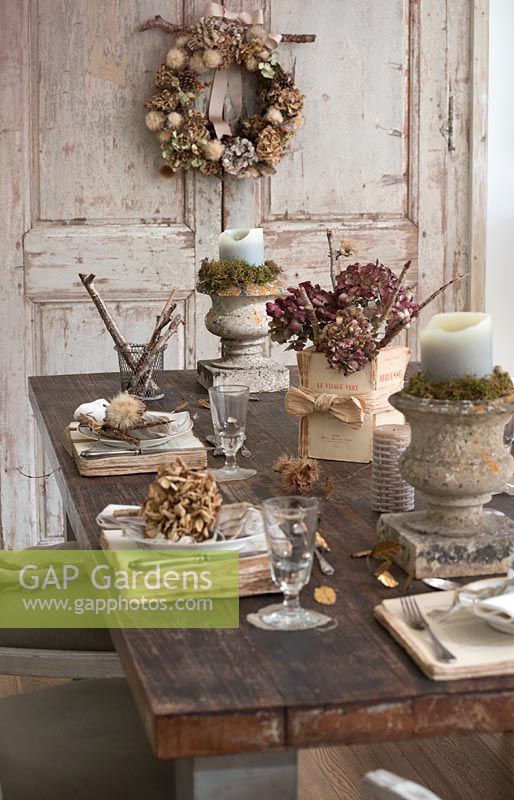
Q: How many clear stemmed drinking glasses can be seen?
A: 2